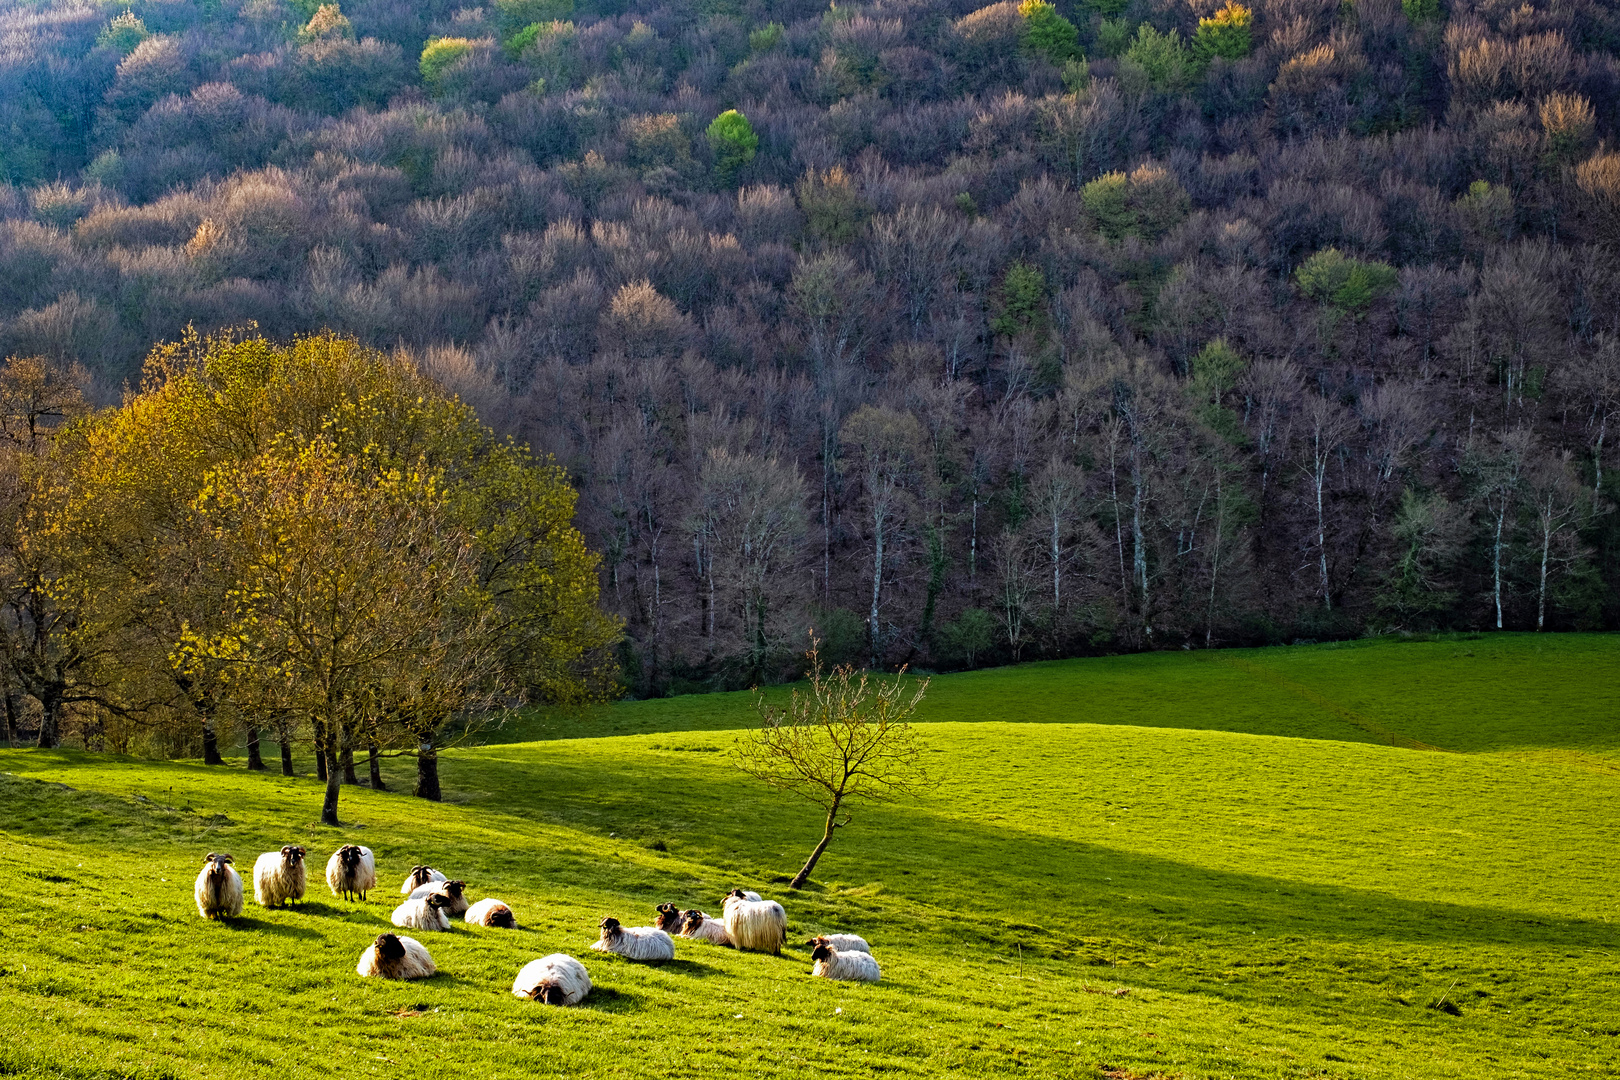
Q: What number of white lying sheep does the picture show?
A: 11